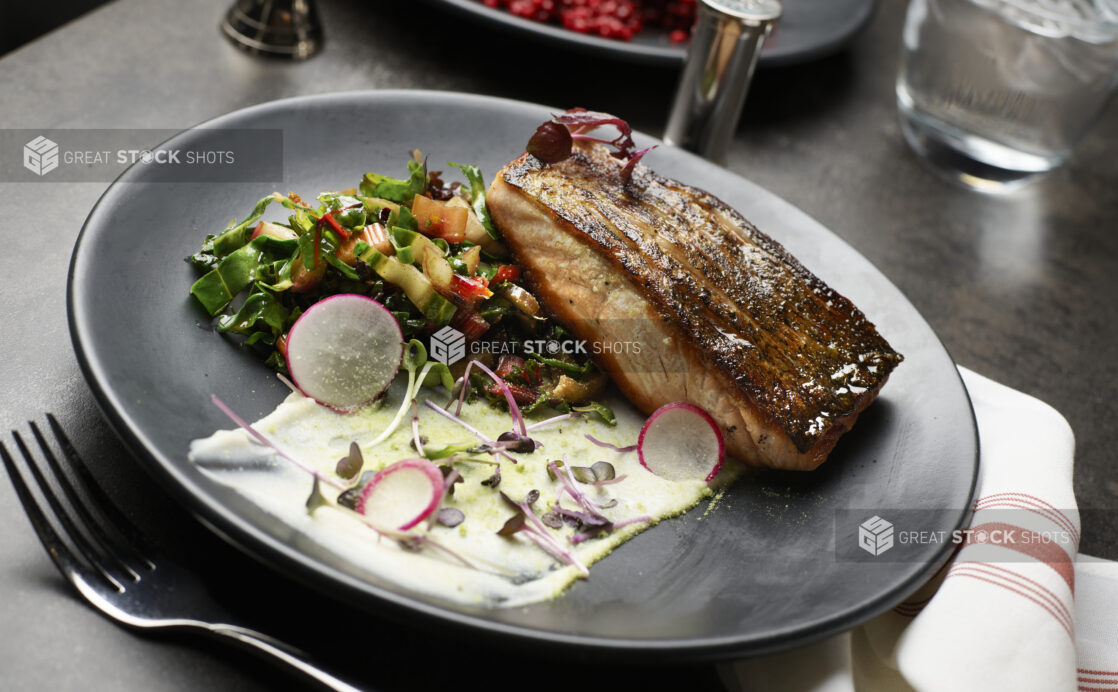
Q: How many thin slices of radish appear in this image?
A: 3